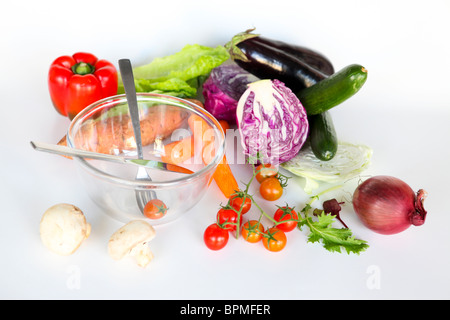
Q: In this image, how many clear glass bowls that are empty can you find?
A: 0